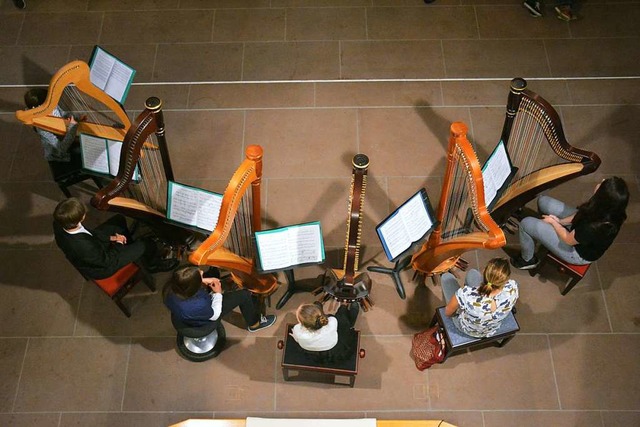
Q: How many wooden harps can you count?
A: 6